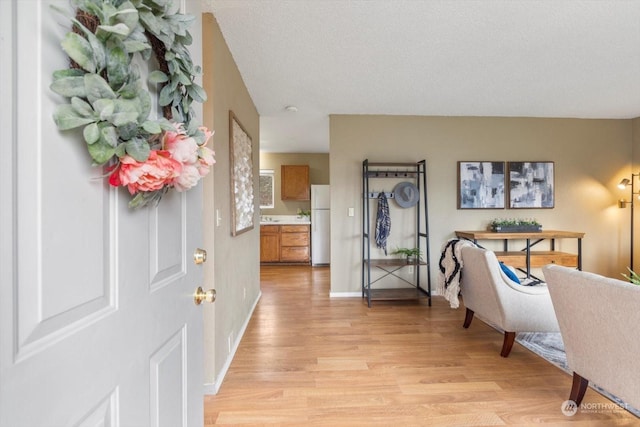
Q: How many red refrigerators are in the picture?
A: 0